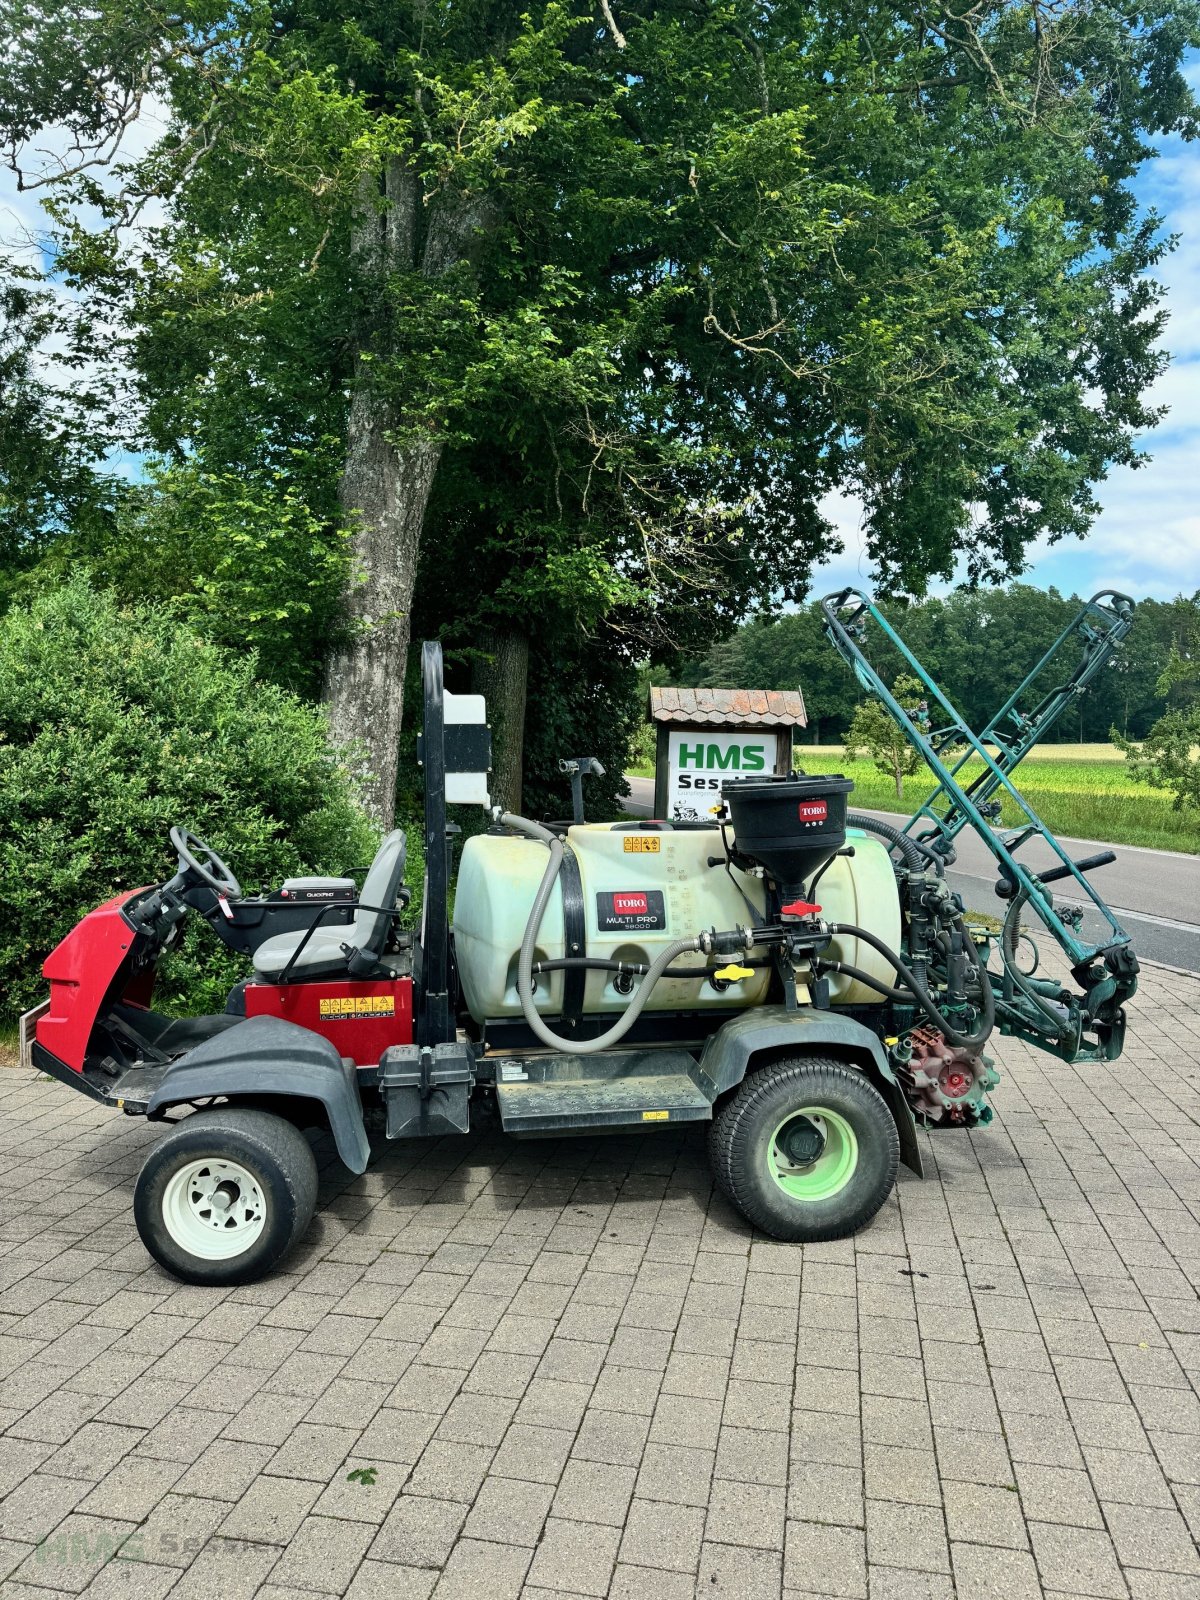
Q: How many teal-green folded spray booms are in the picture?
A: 2